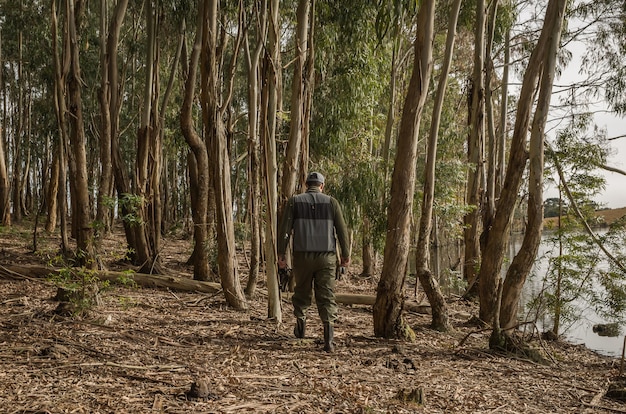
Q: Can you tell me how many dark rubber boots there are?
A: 2